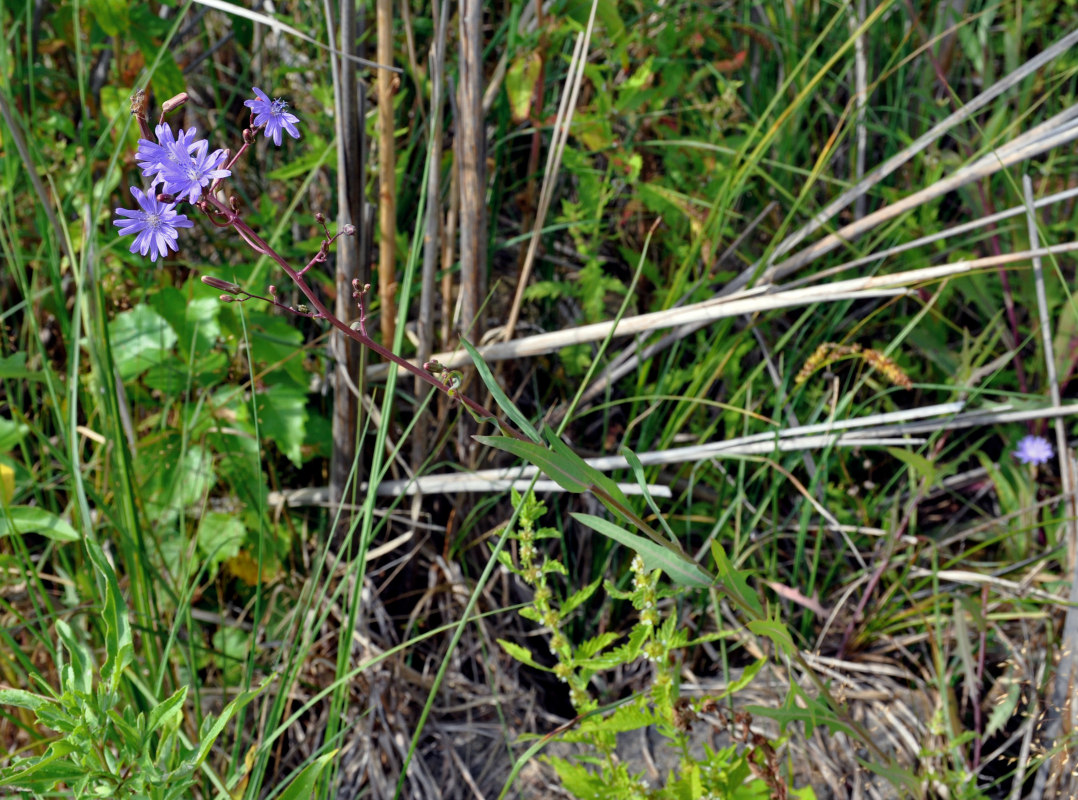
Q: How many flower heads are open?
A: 5